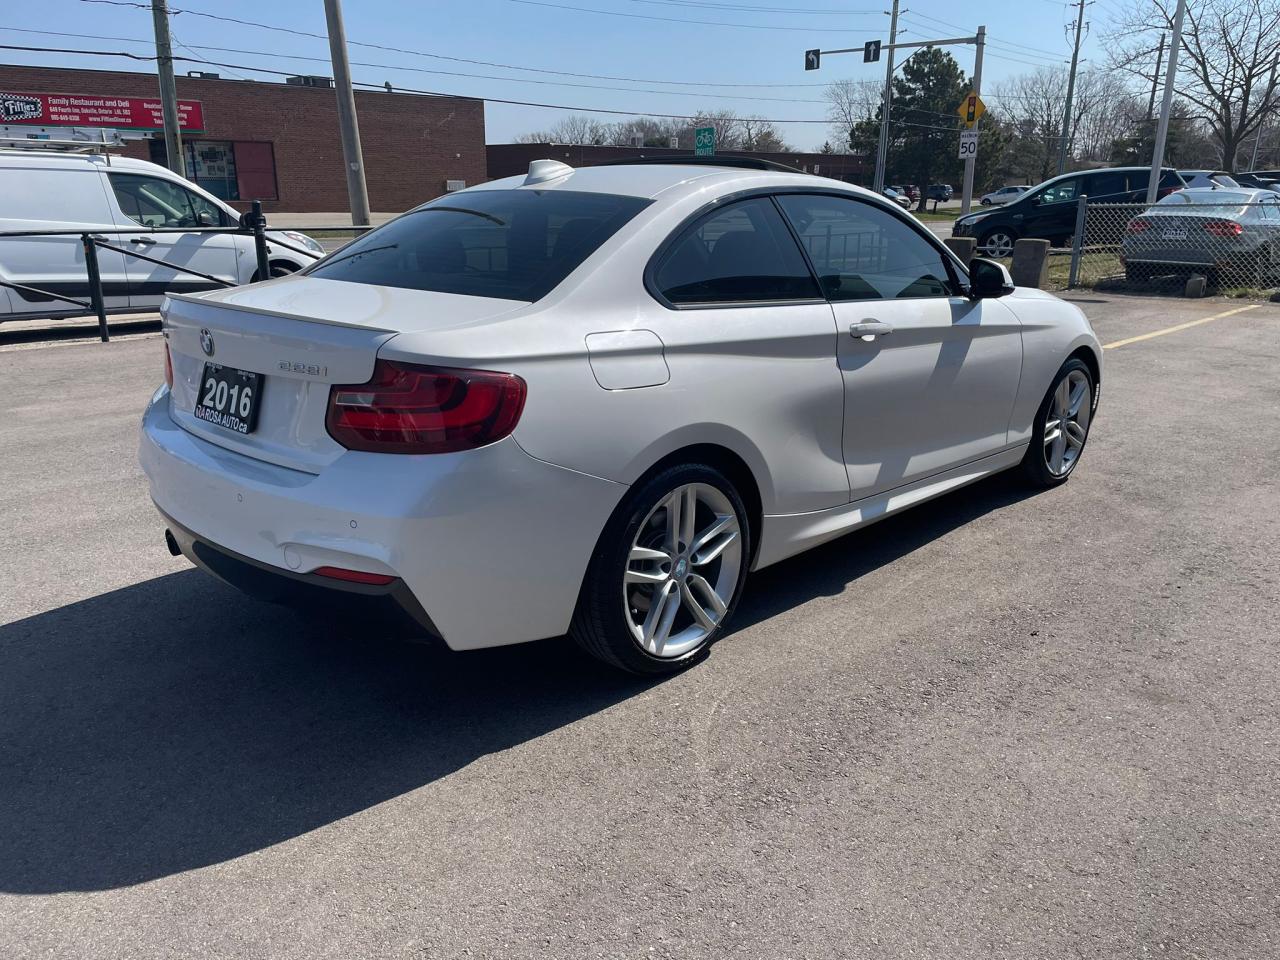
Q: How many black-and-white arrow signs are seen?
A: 2